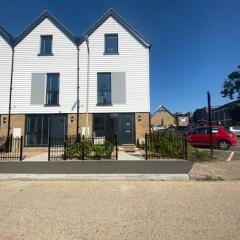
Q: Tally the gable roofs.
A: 4